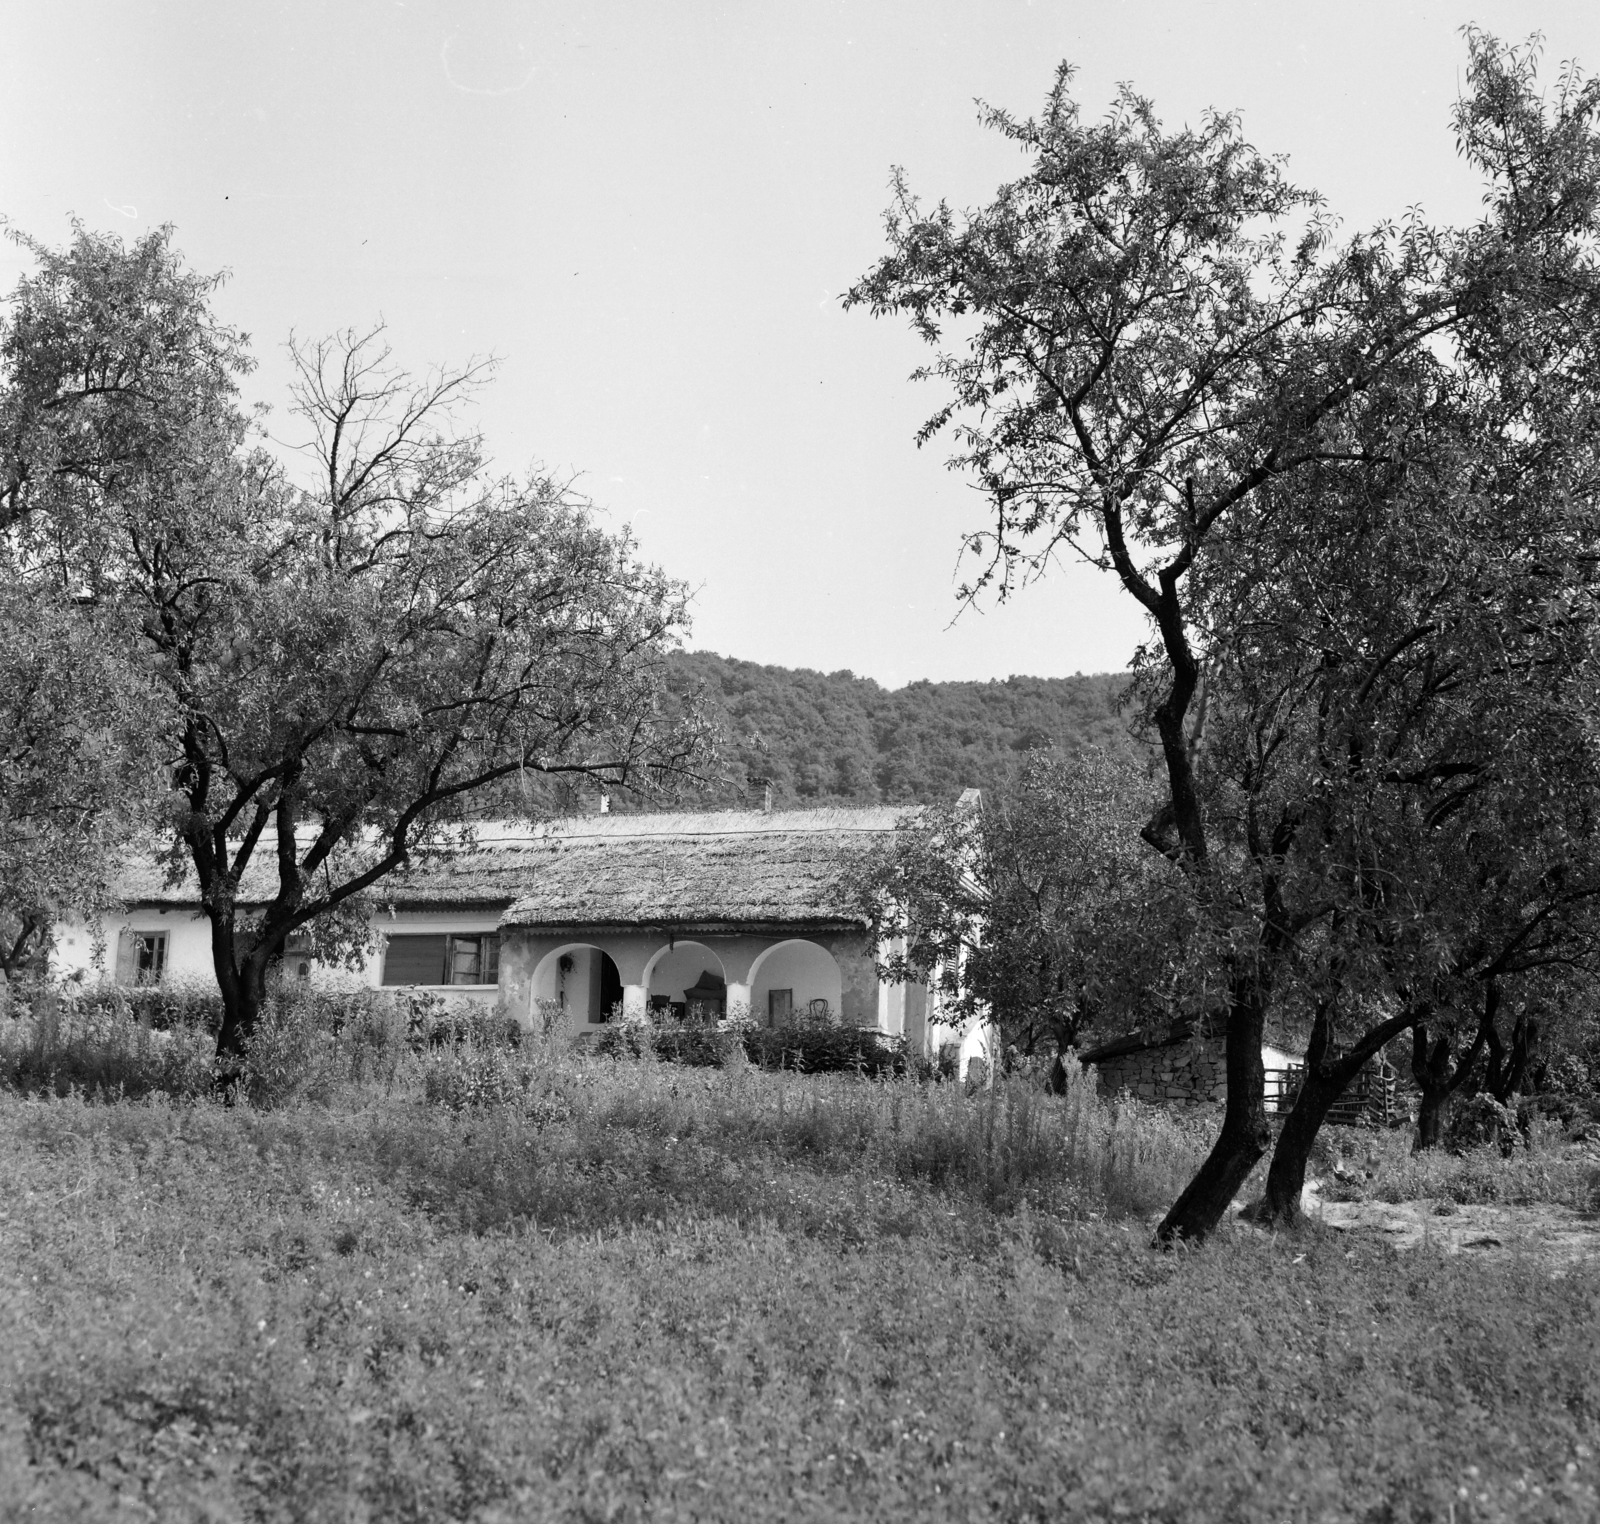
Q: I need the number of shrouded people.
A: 0